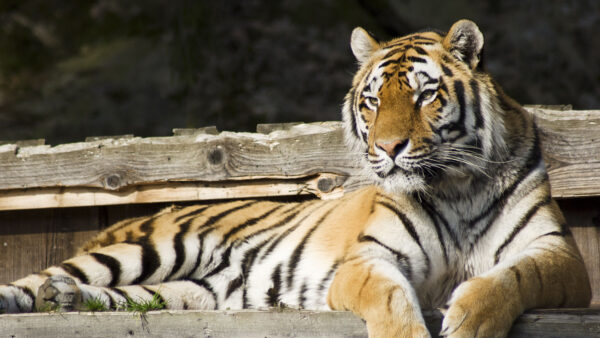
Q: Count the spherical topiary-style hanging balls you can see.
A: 0